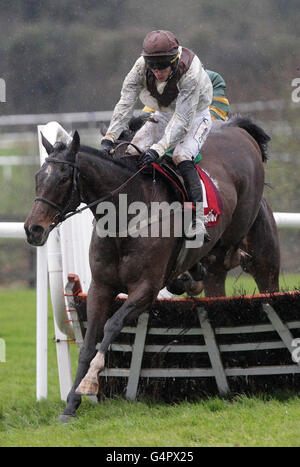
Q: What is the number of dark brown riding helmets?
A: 1